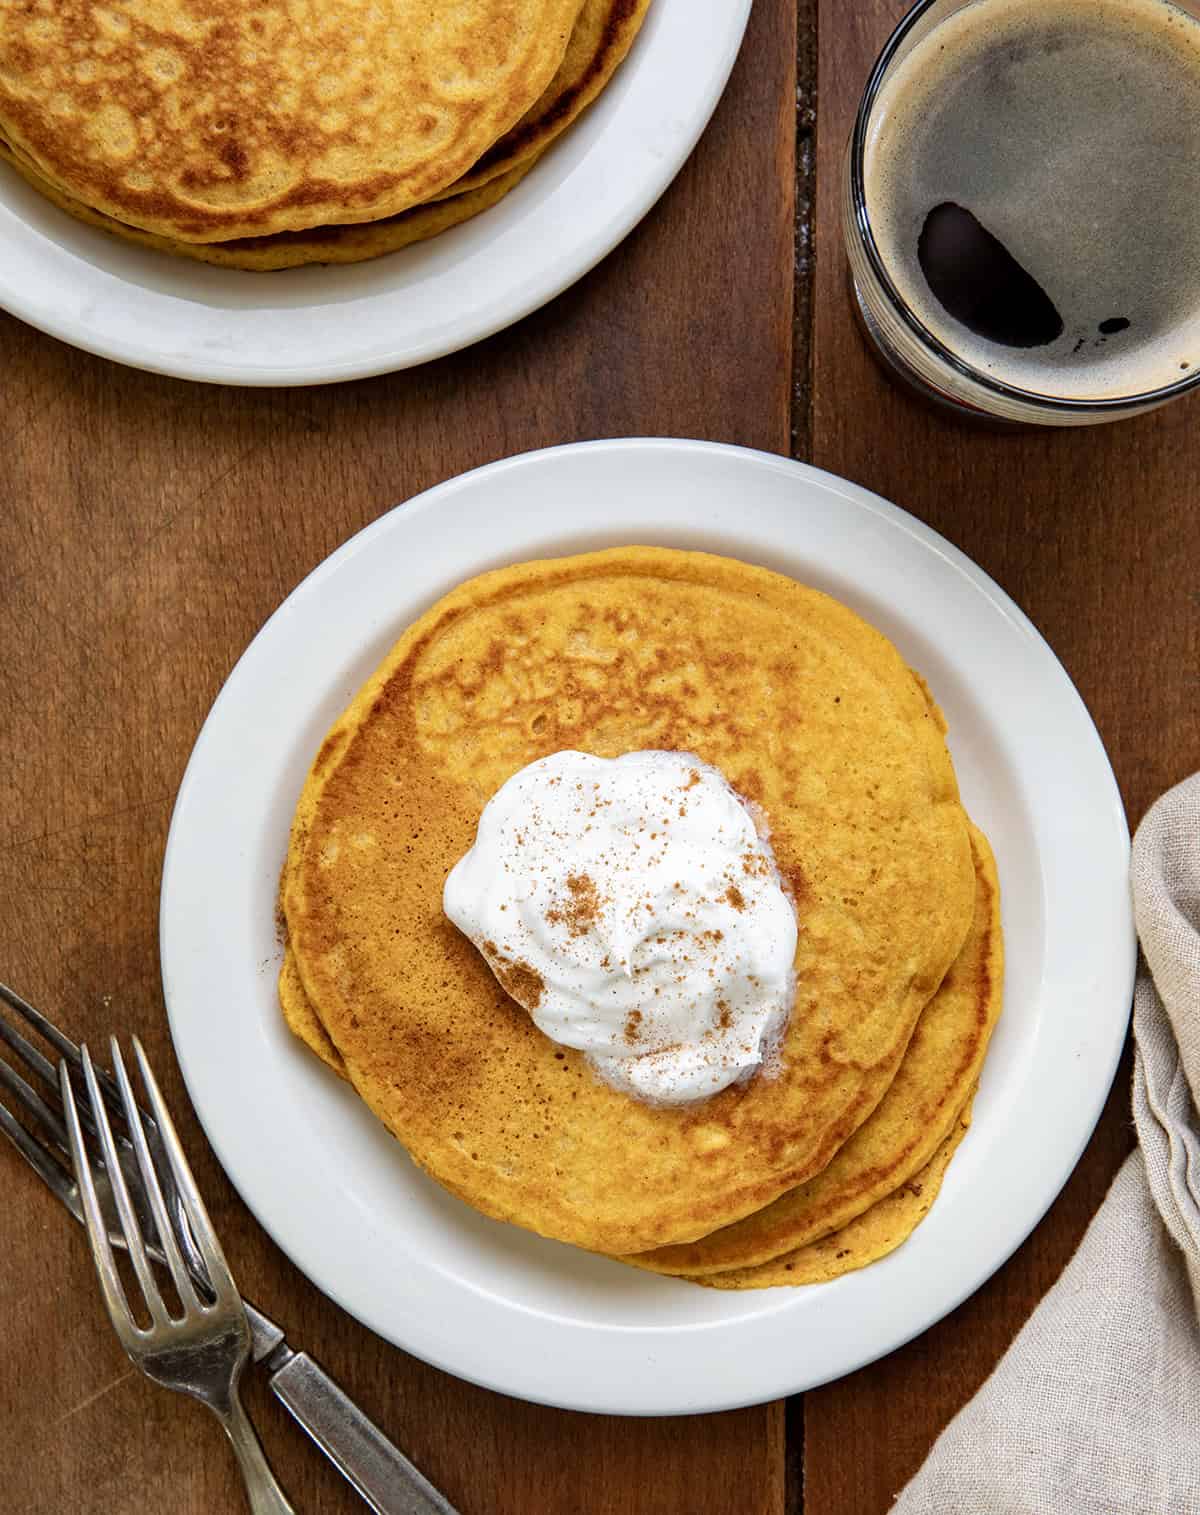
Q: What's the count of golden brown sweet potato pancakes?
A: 6